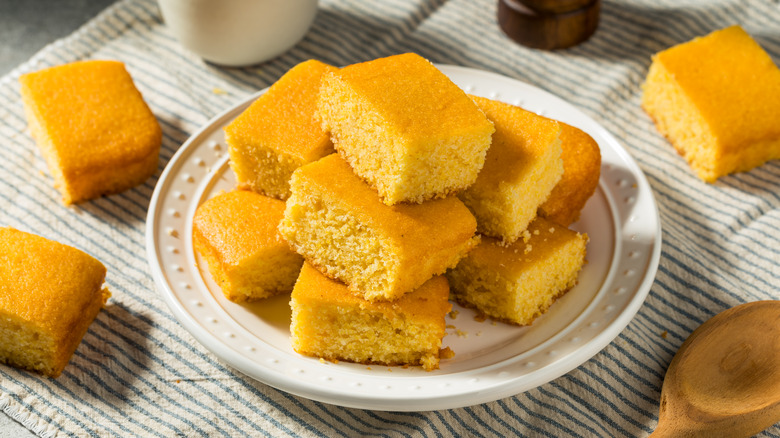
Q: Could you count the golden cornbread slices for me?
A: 11